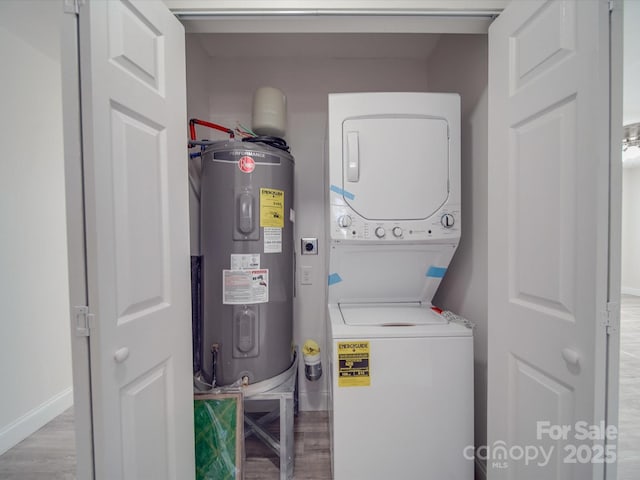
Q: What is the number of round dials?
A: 4